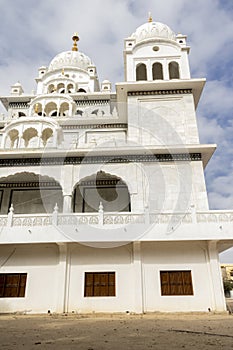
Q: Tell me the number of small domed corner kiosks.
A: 6